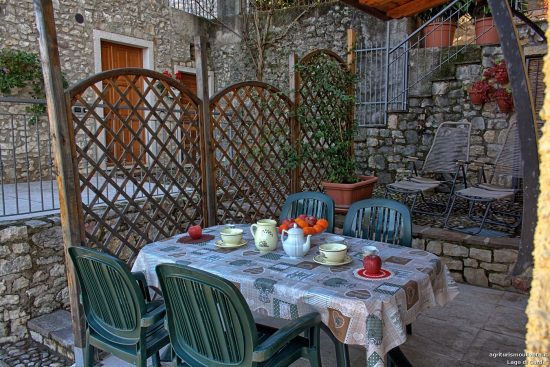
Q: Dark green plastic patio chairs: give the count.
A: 4